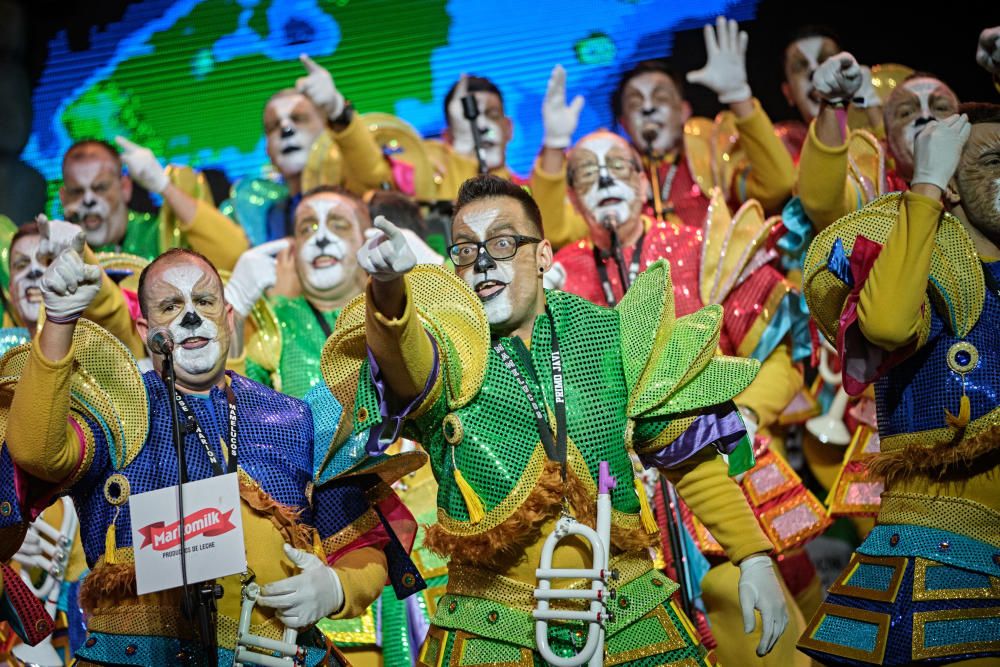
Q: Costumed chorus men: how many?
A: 12